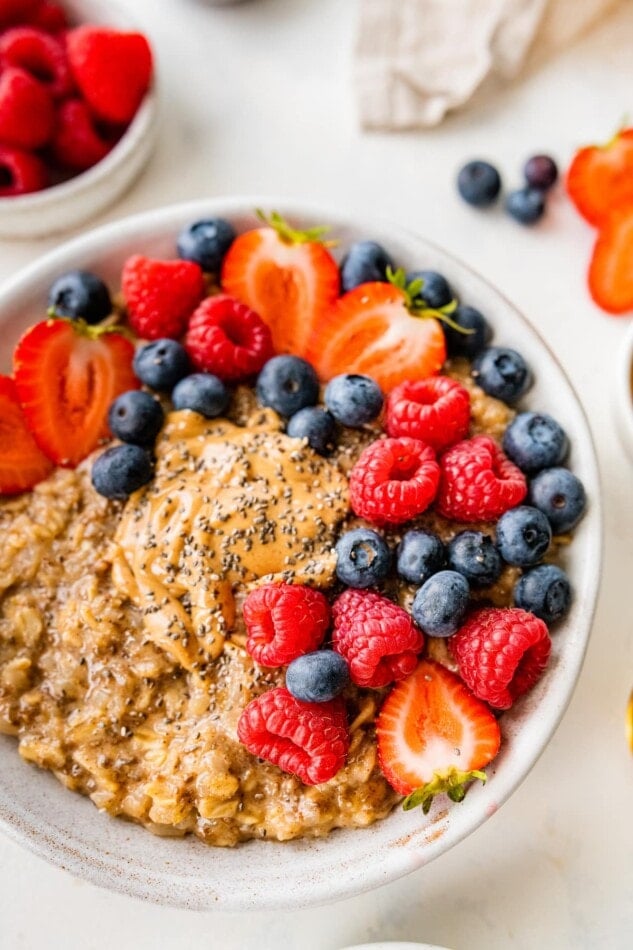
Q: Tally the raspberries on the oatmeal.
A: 9